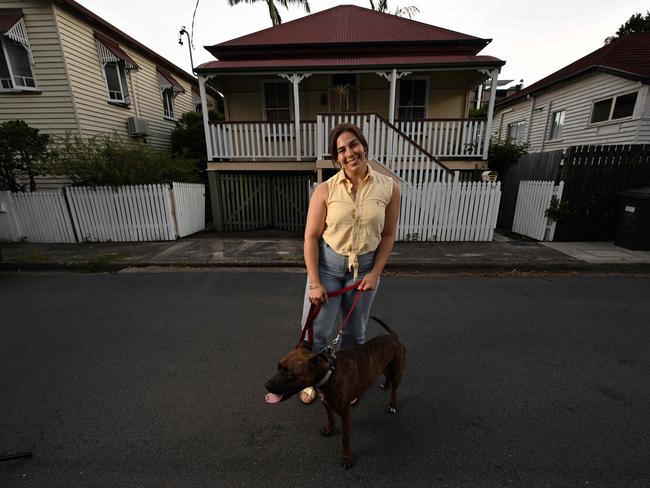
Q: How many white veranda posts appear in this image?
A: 4